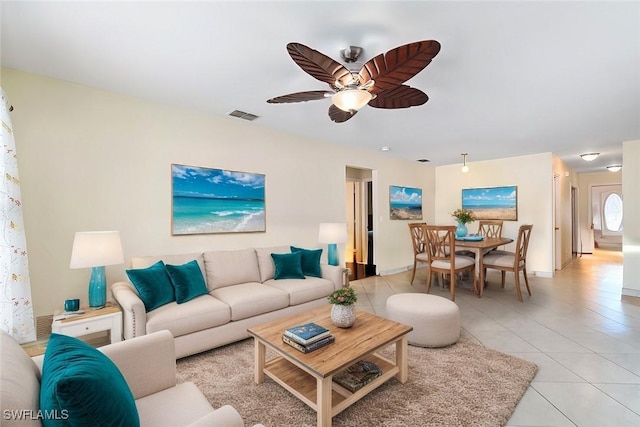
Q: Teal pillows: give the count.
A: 5